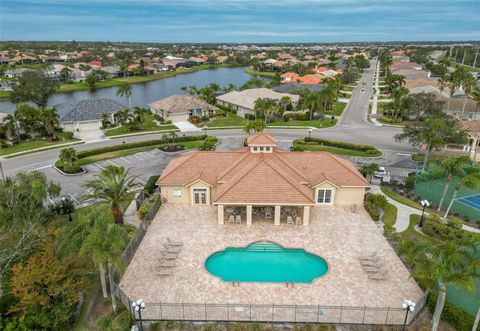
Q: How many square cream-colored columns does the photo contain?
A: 4